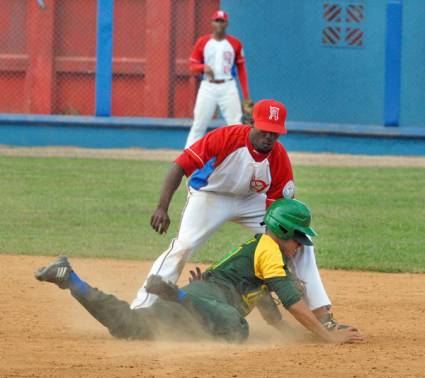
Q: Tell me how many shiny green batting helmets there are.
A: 1